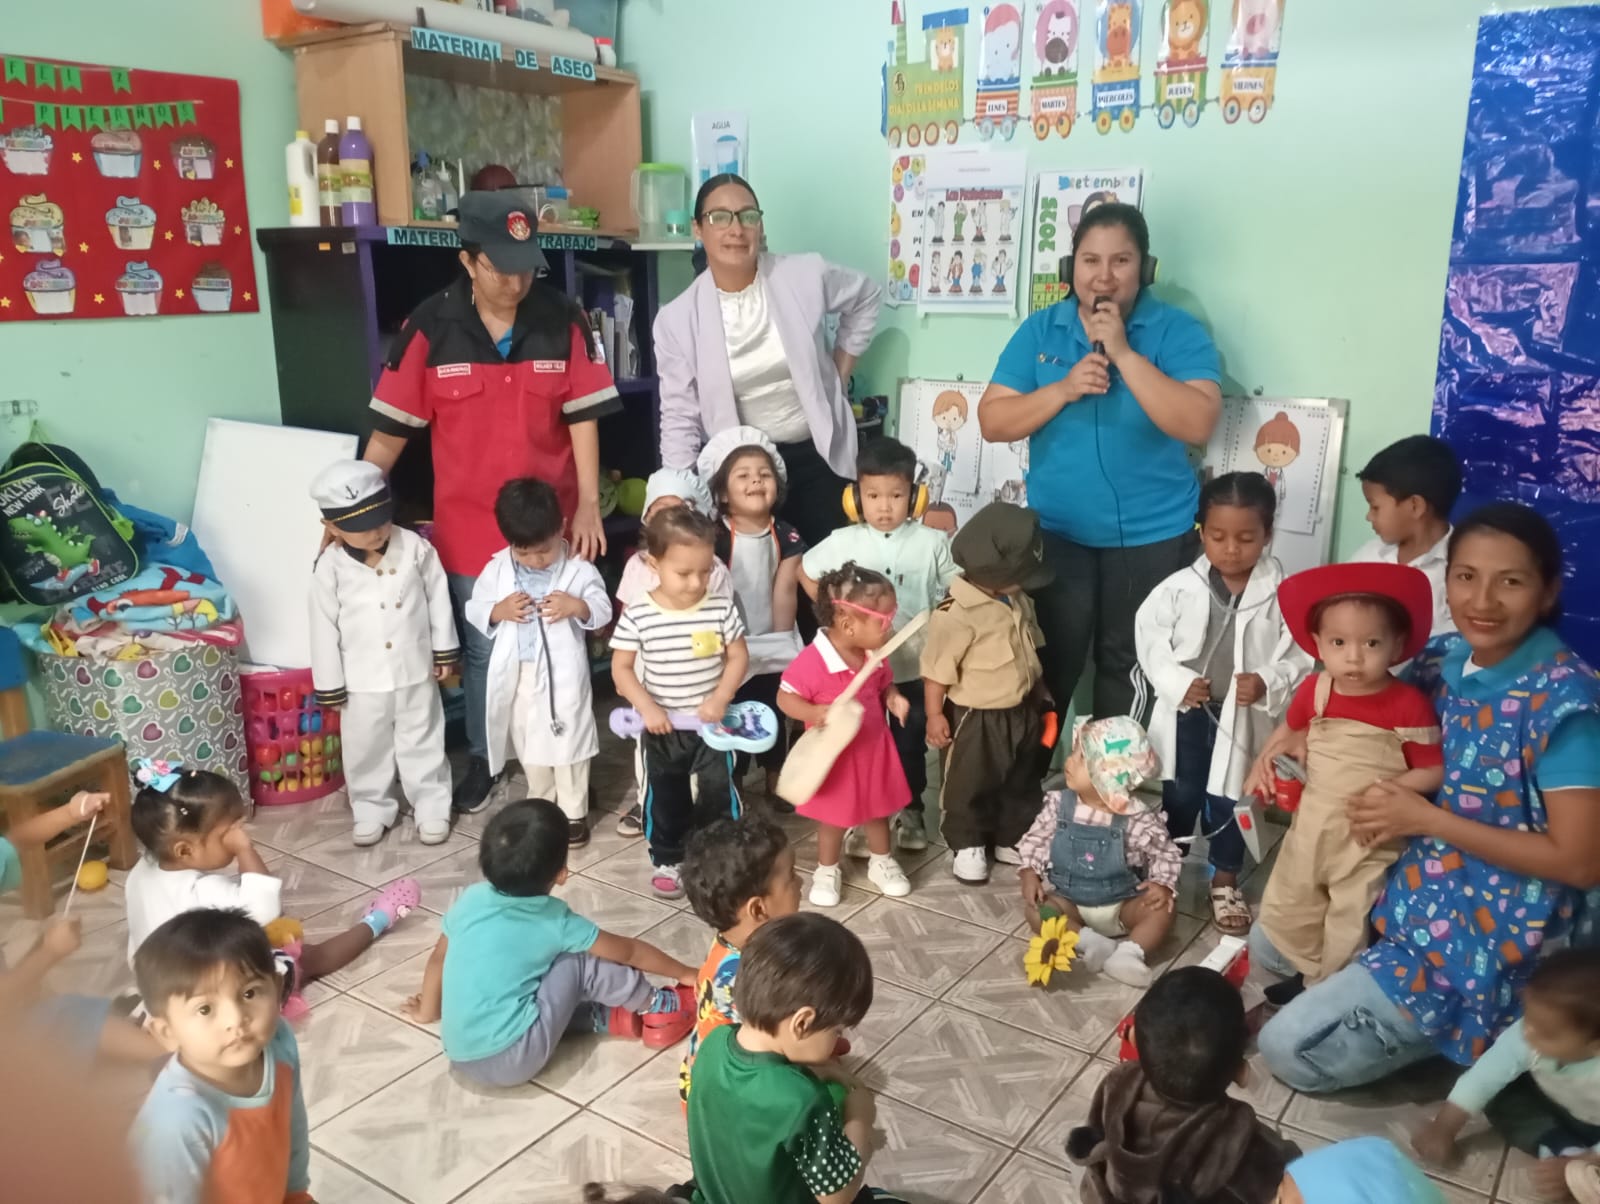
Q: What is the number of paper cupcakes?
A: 9